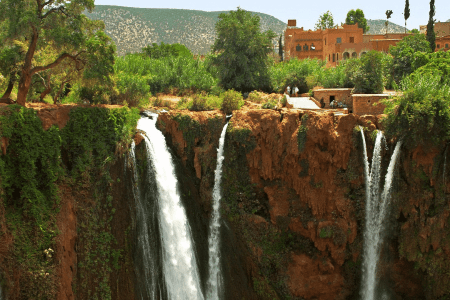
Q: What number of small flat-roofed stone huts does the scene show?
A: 2